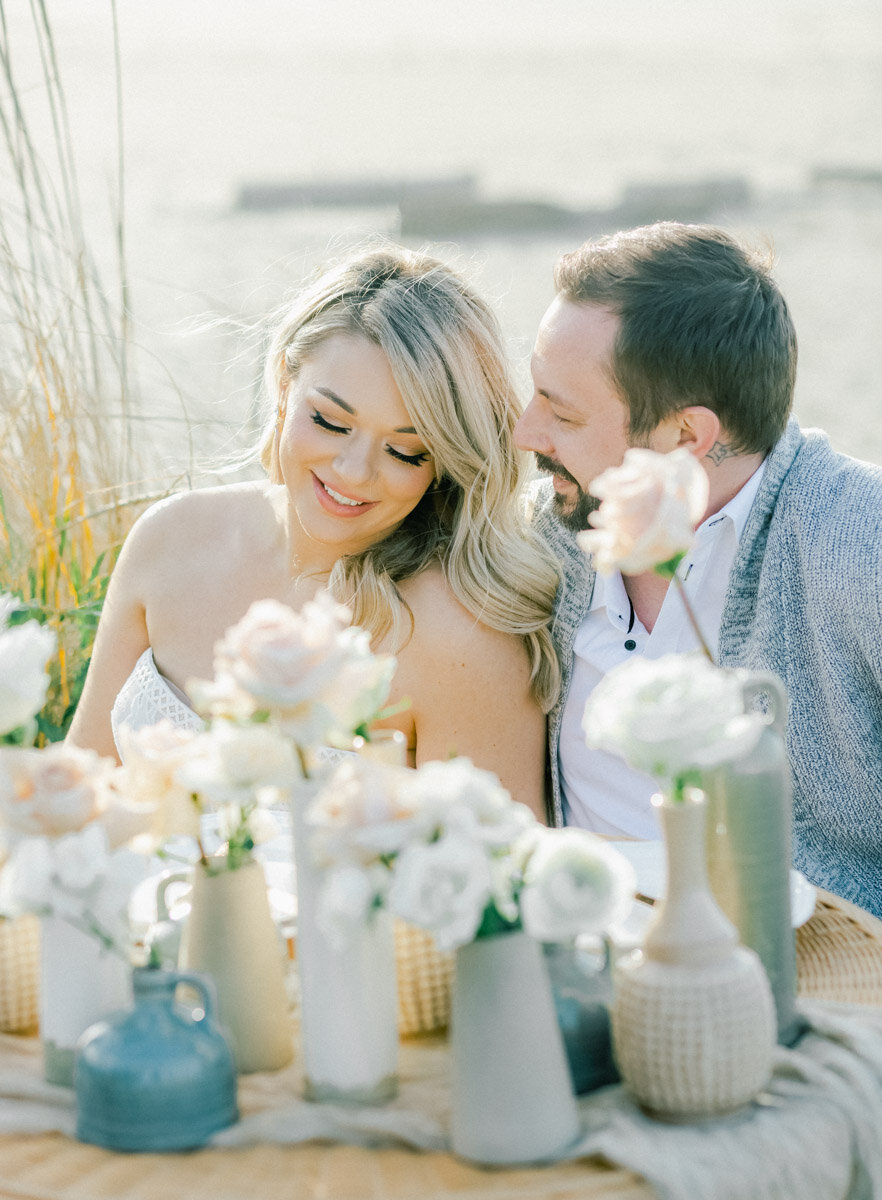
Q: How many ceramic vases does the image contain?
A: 8